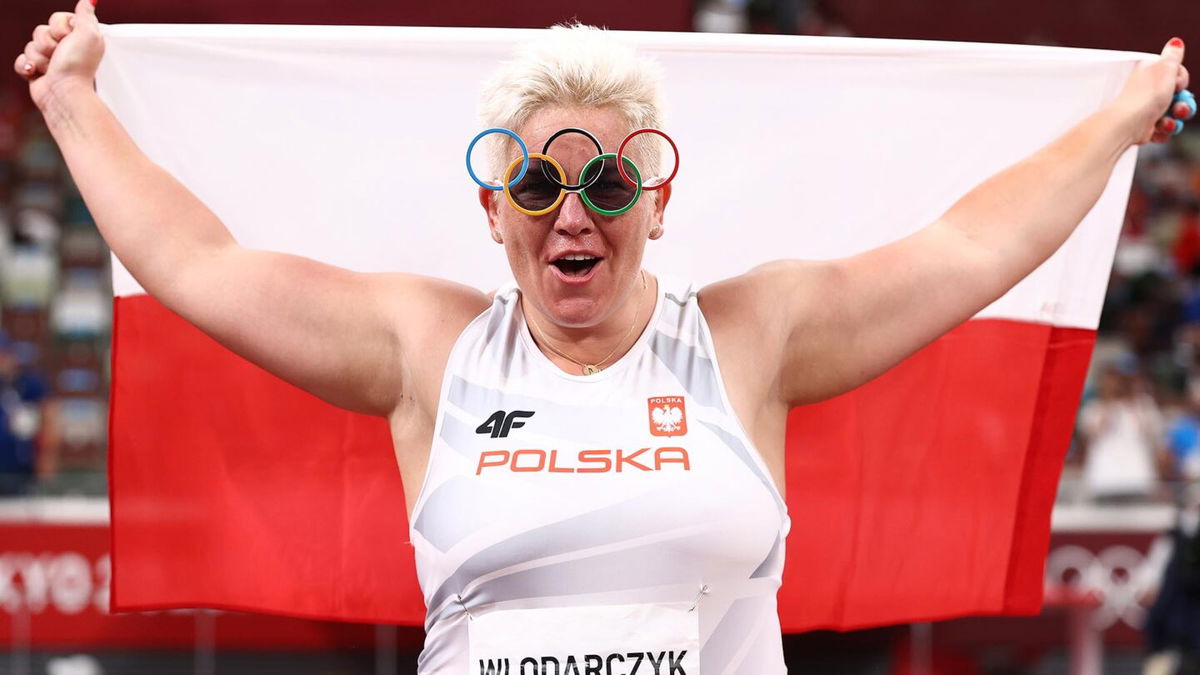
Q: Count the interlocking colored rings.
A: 5